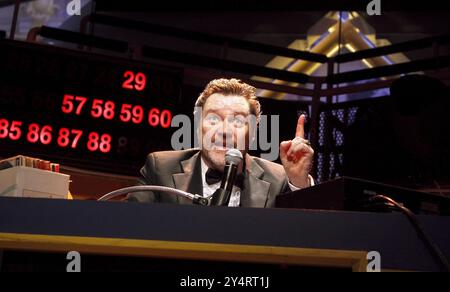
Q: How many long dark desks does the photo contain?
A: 1